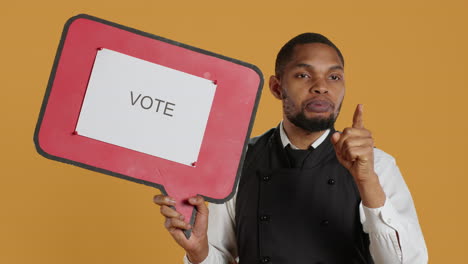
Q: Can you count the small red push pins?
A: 4